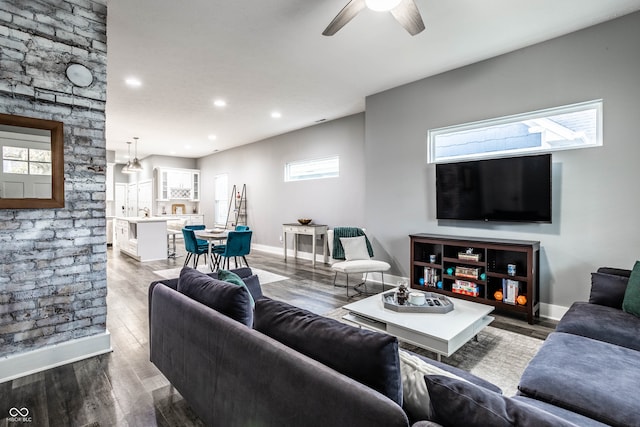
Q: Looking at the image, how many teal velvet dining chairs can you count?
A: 4